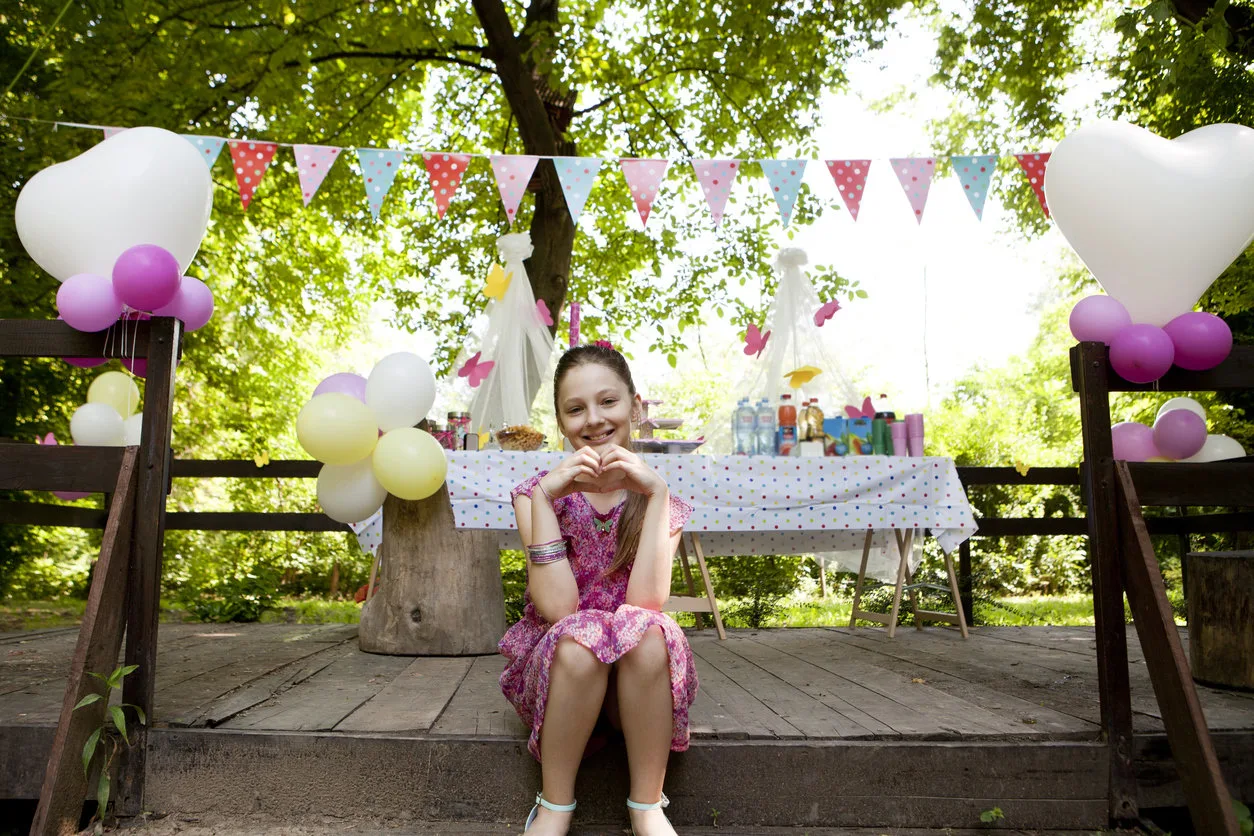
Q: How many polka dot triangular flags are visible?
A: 15